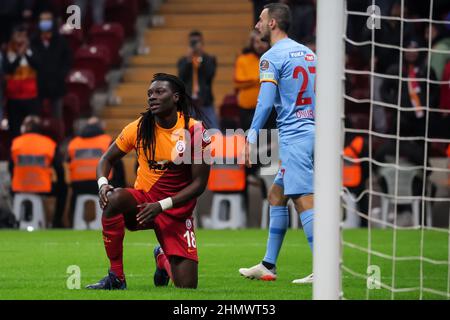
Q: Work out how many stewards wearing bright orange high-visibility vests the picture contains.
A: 4